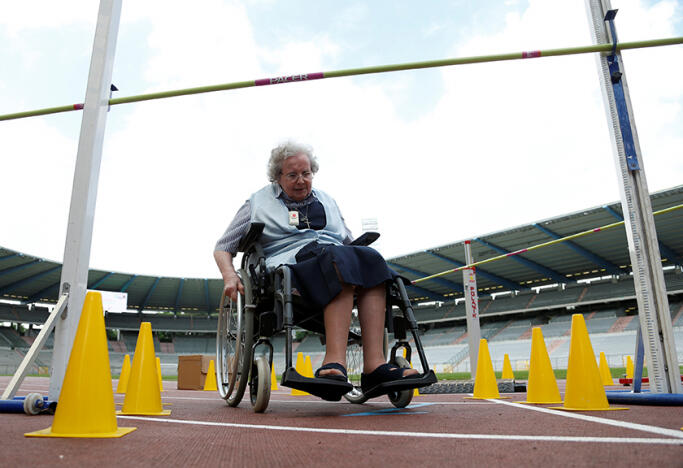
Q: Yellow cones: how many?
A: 15